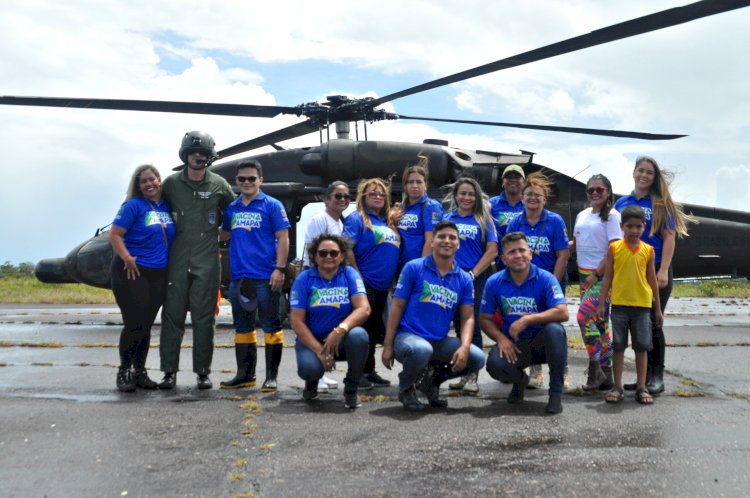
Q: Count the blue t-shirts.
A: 11